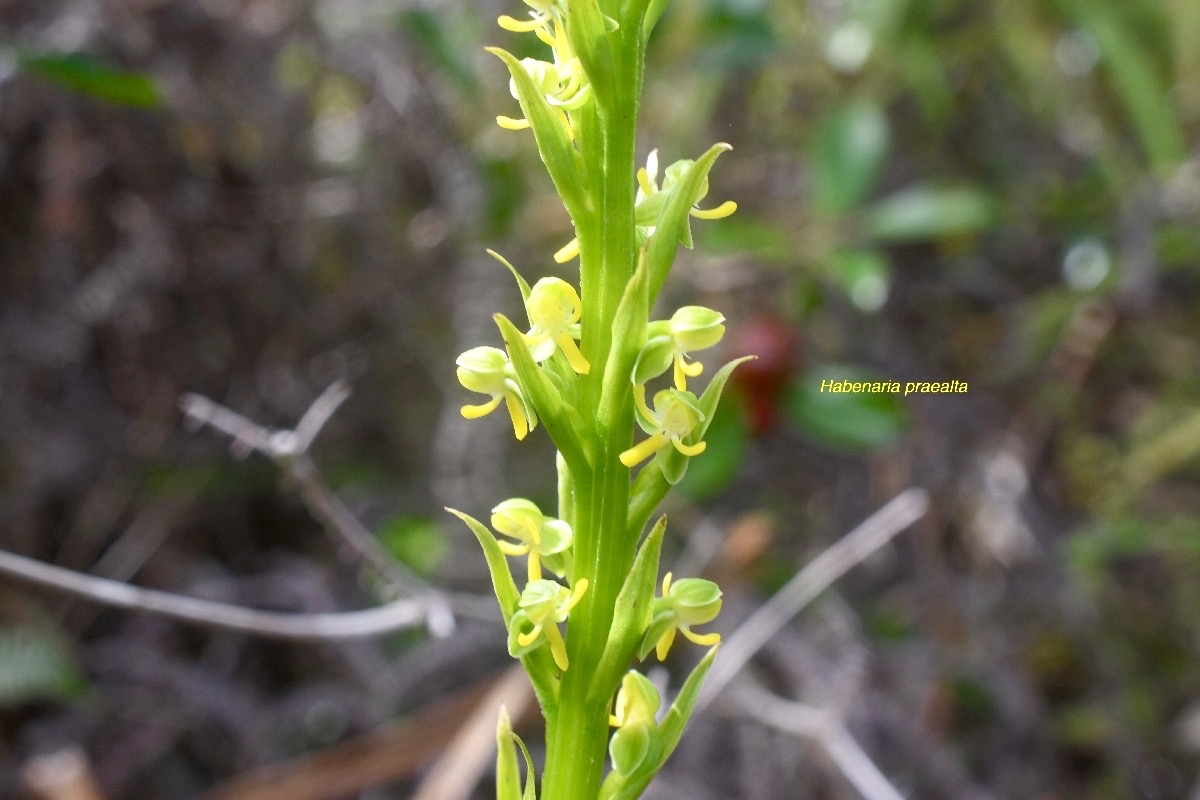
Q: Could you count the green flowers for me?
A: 11